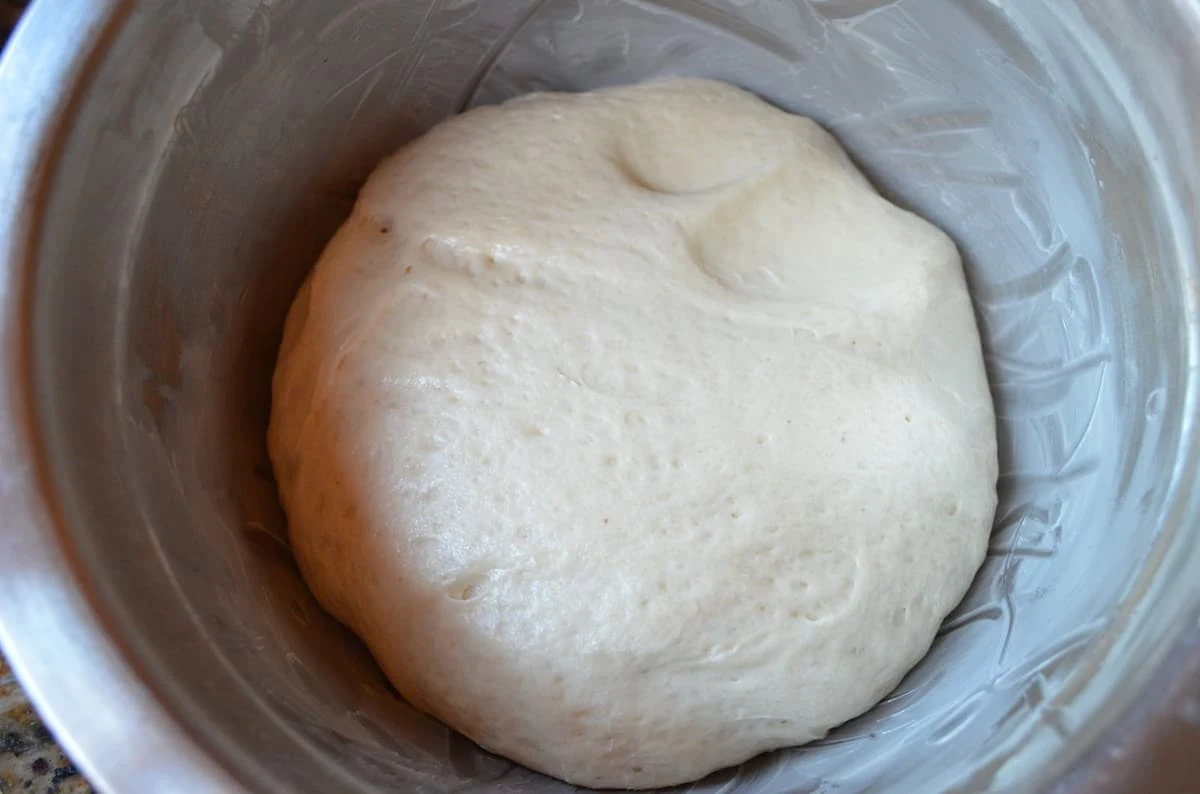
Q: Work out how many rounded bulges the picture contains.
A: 2